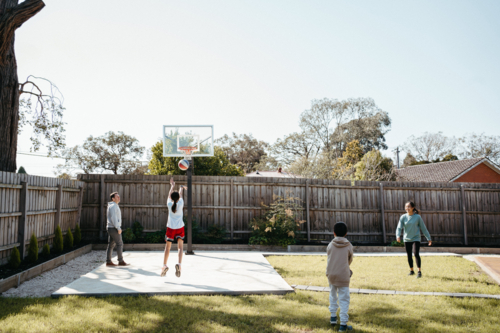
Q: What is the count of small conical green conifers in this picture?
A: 6